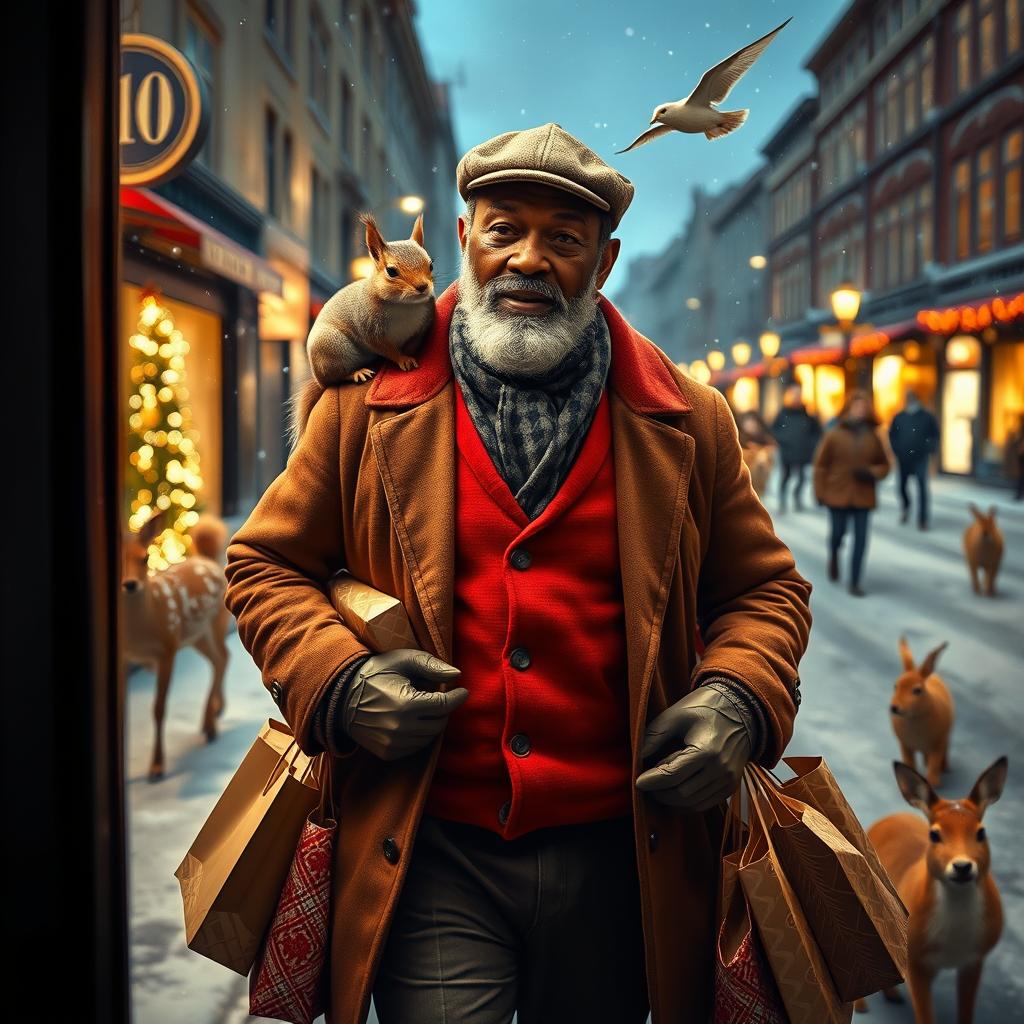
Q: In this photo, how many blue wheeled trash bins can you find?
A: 0